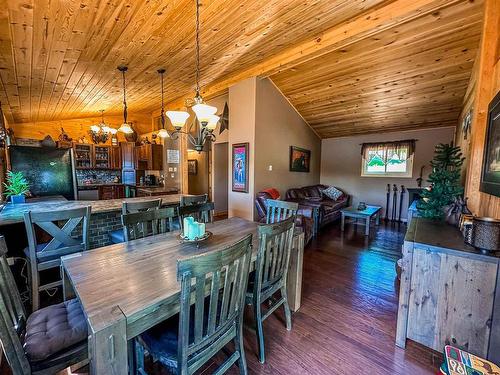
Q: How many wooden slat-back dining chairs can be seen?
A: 6